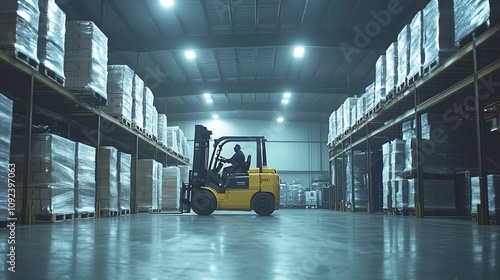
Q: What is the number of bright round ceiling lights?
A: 9